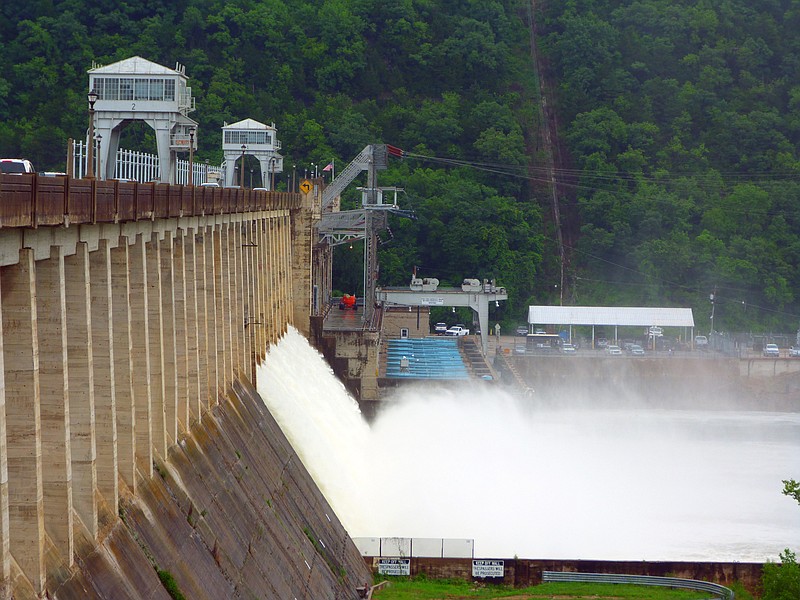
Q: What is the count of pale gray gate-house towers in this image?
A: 2